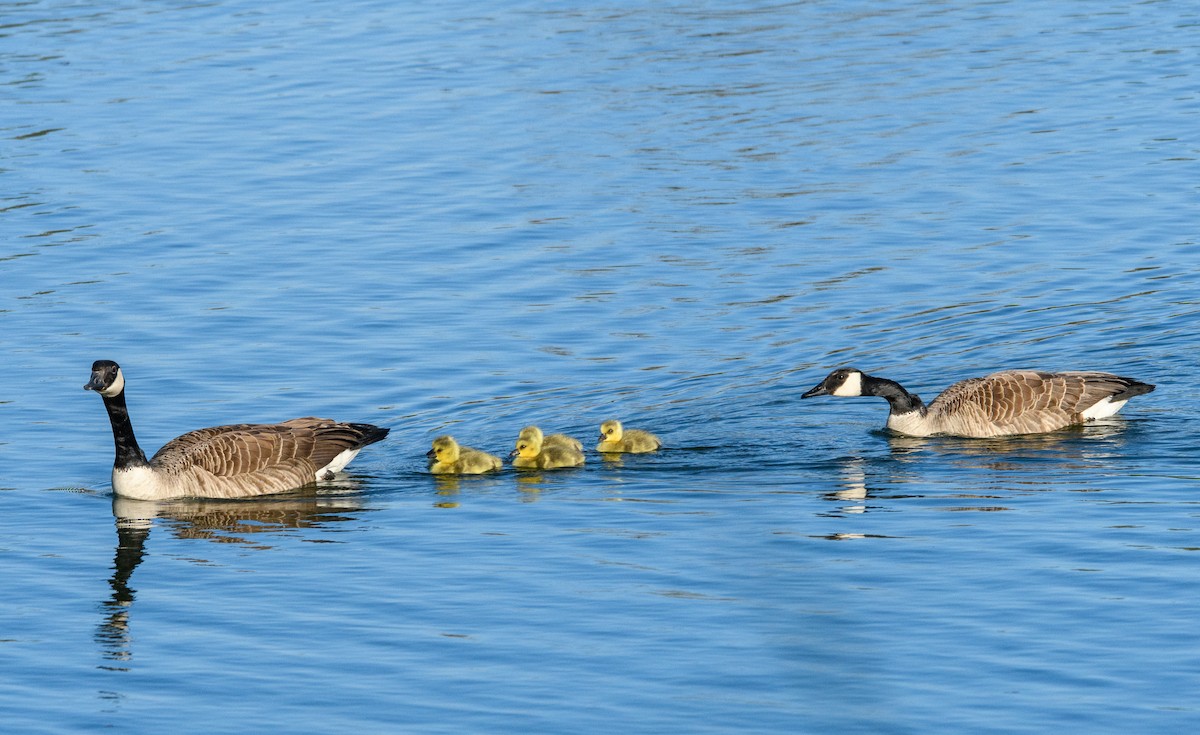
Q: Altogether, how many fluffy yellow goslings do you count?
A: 4